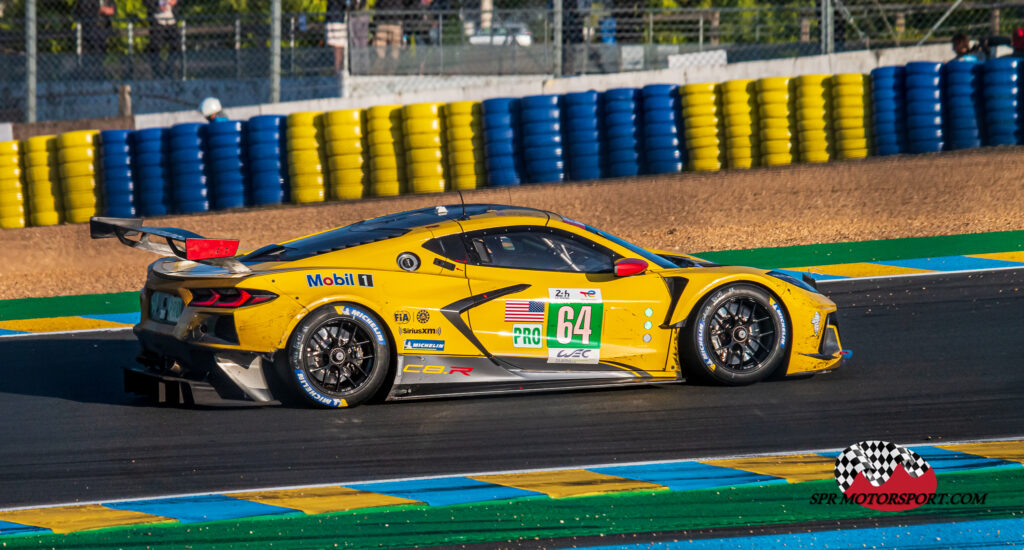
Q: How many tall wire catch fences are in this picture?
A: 1